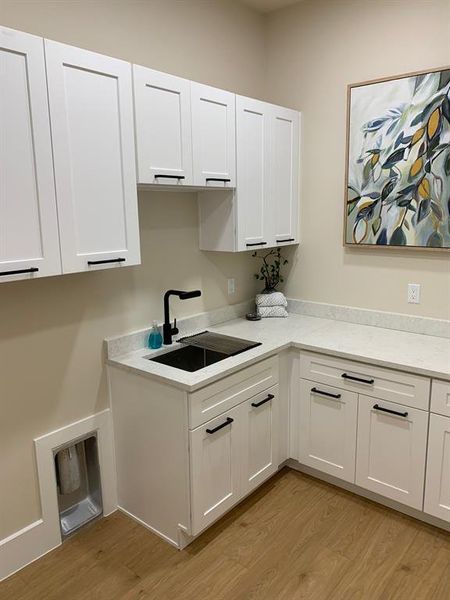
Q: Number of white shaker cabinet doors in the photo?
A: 11